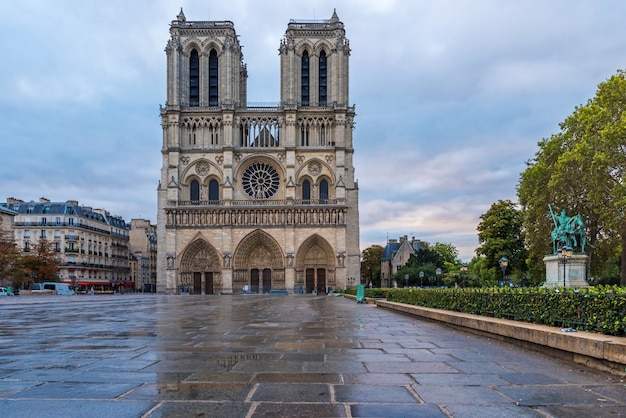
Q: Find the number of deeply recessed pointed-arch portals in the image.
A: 3